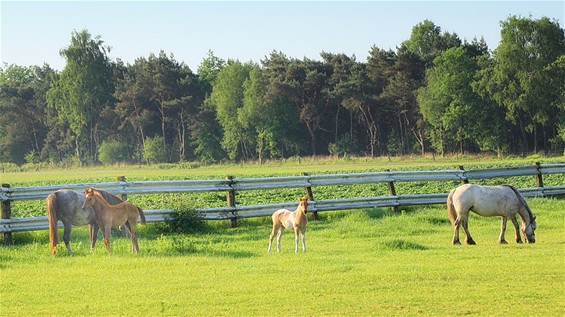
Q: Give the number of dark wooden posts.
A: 7